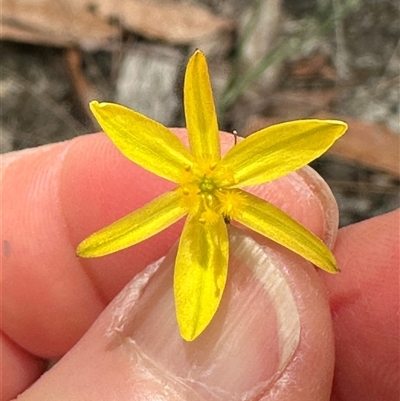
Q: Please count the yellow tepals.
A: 6